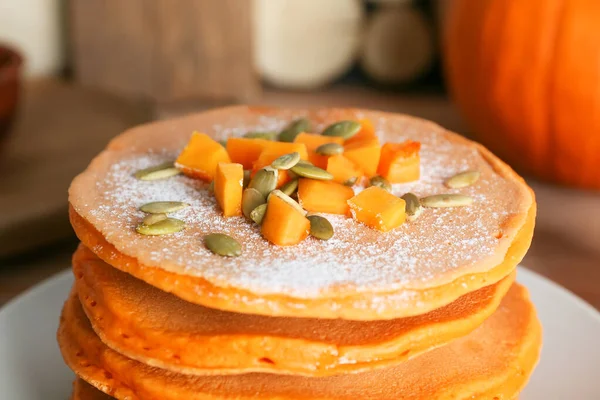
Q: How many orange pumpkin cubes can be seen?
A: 12